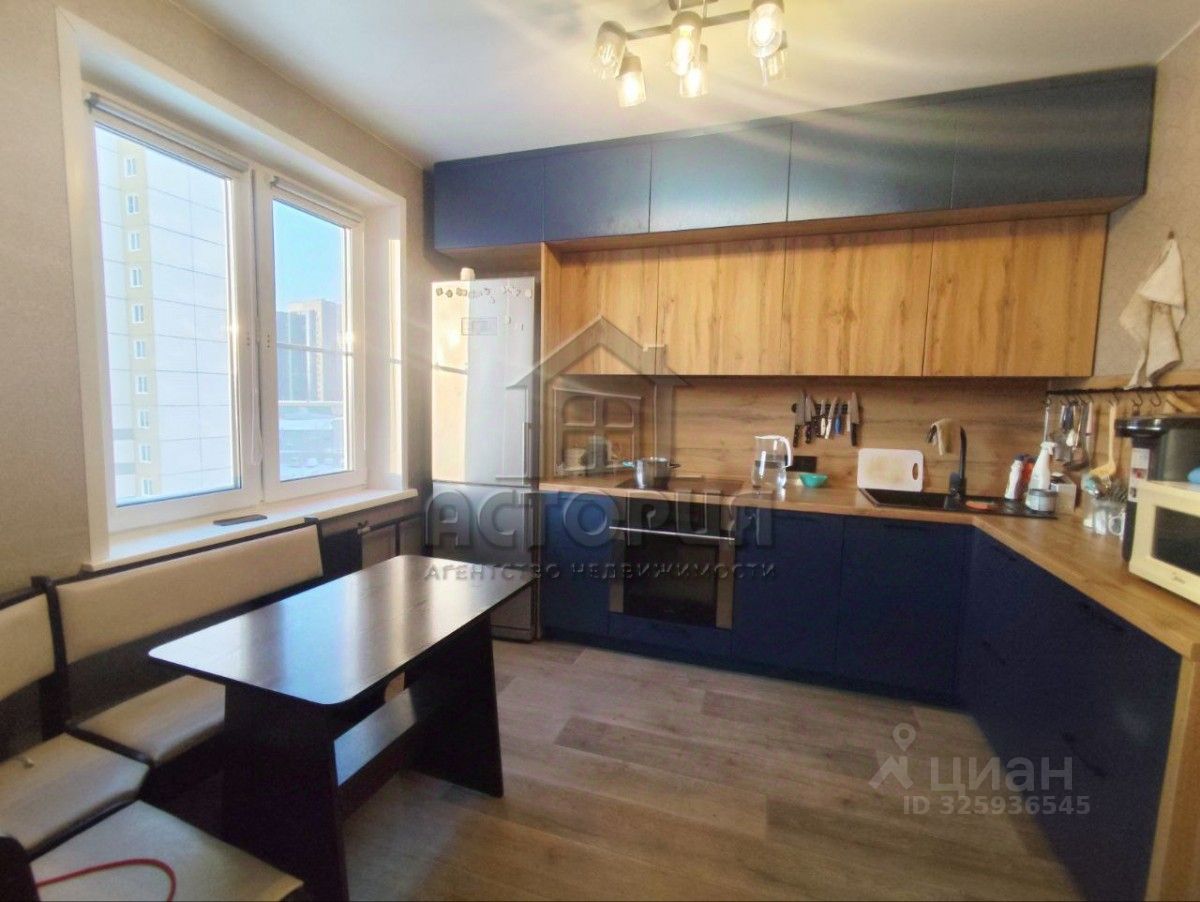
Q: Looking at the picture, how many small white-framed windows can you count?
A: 10